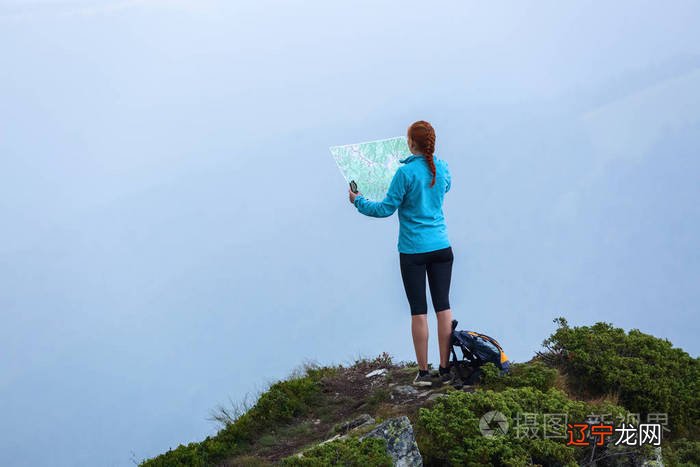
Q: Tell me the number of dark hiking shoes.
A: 2